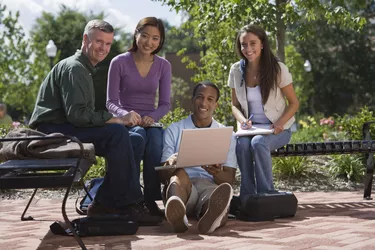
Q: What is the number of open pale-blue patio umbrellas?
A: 0